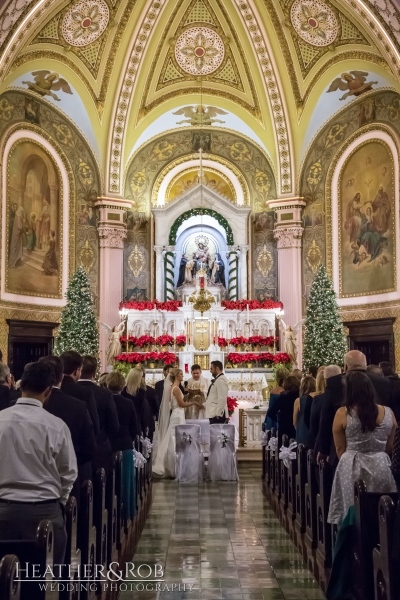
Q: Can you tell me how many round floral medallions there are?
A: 3